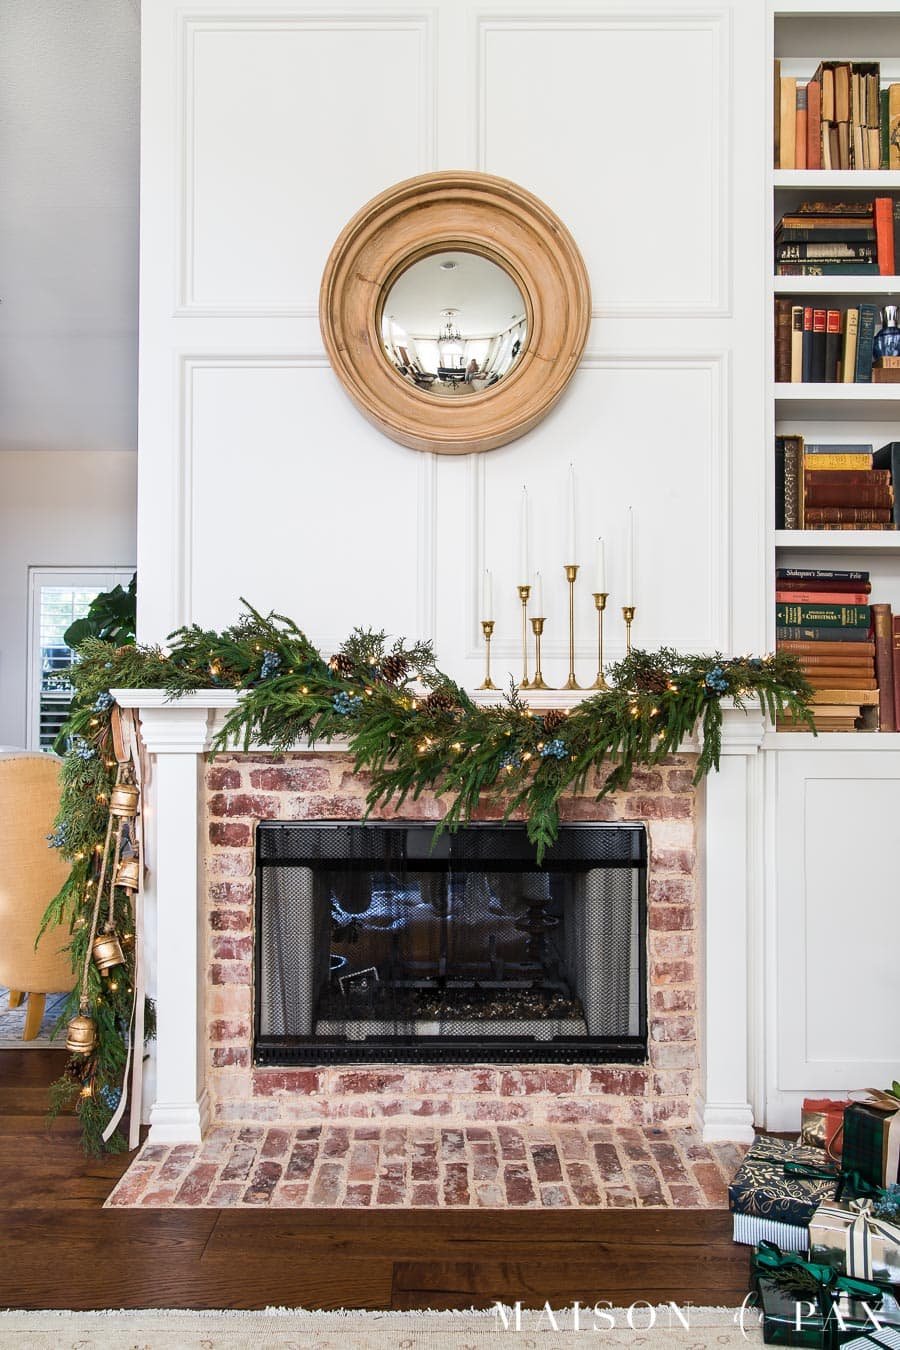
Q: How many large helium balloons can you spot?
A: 0